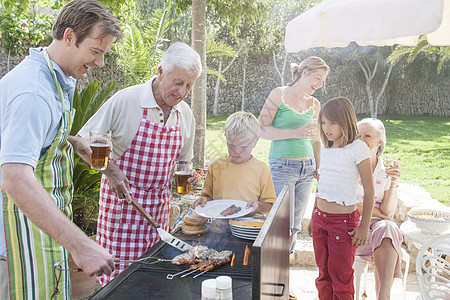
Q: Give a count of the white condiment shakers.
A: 2